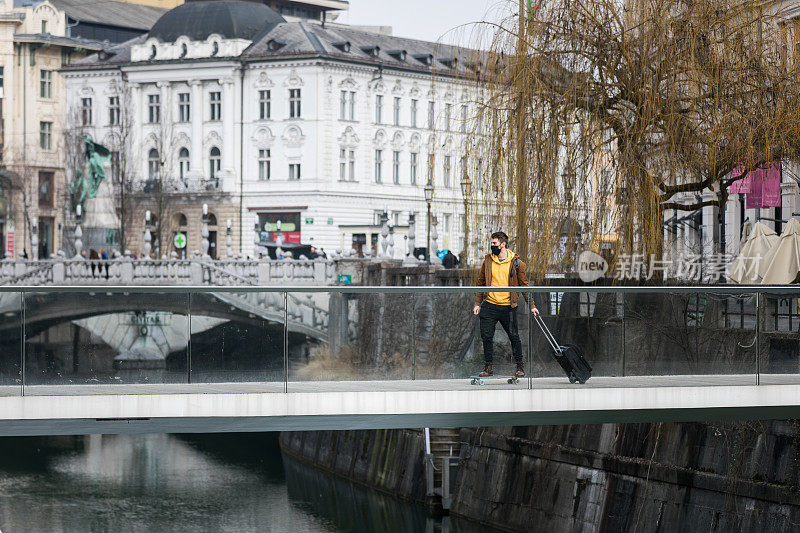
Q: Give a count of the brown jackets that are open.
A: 1